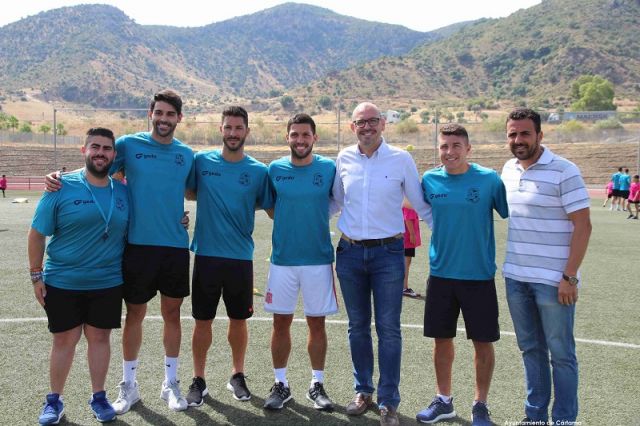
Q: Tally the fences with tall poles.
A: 1